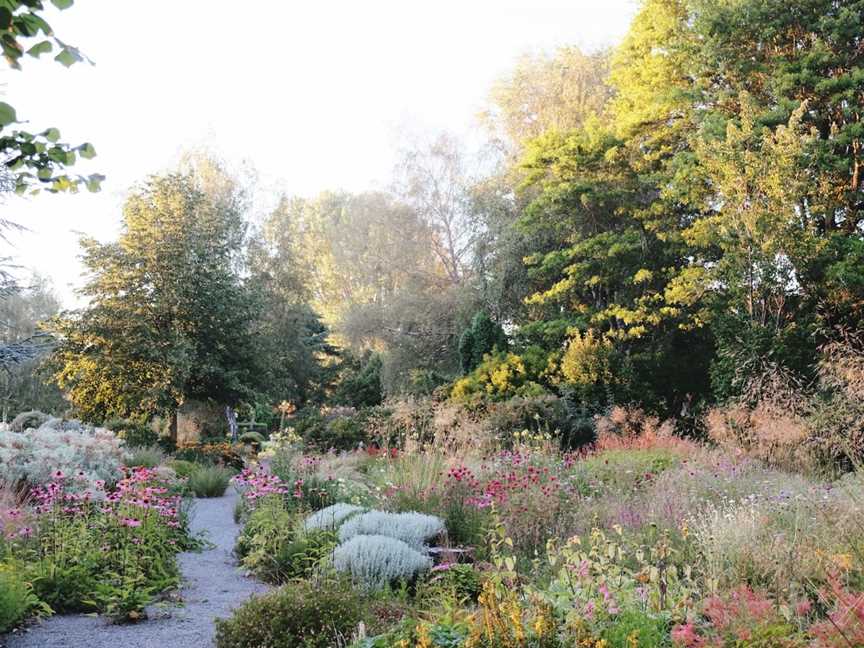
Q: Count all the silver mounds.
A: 3